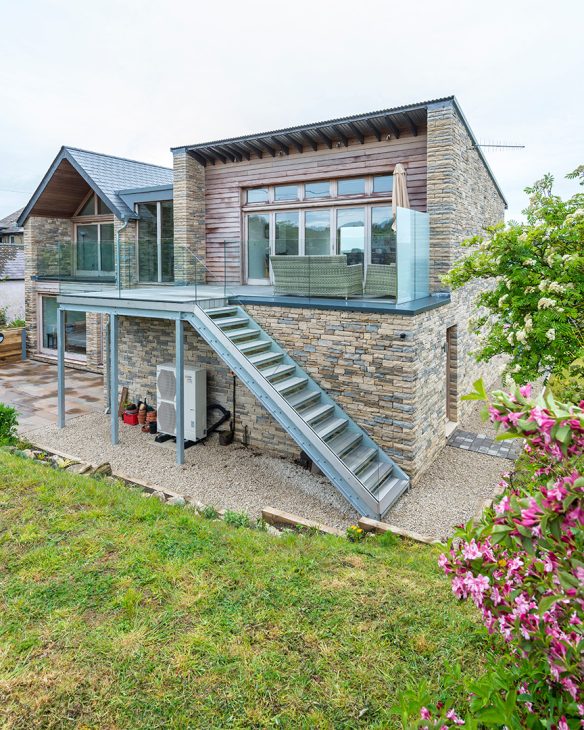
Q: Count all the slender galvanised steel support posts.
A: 3